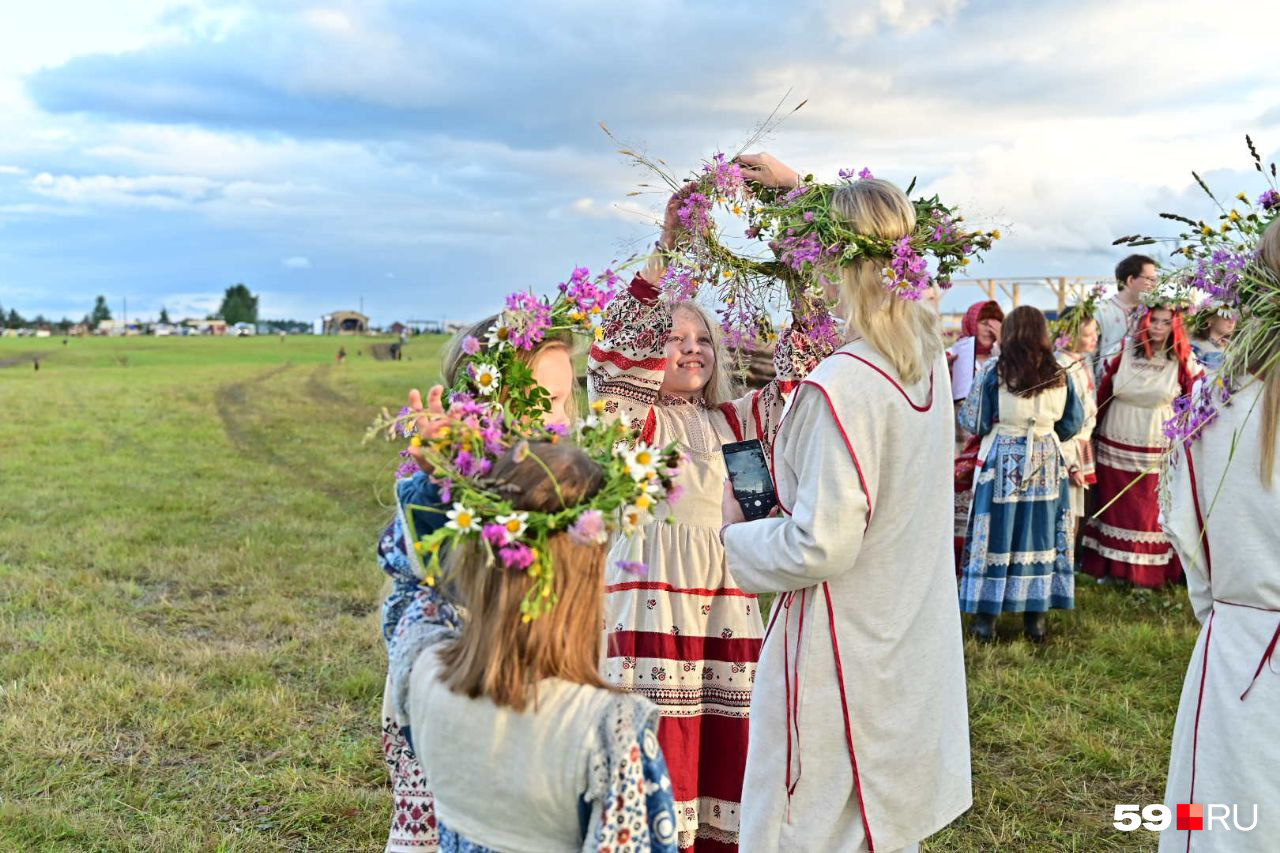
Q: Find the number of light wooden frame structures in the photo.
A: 1